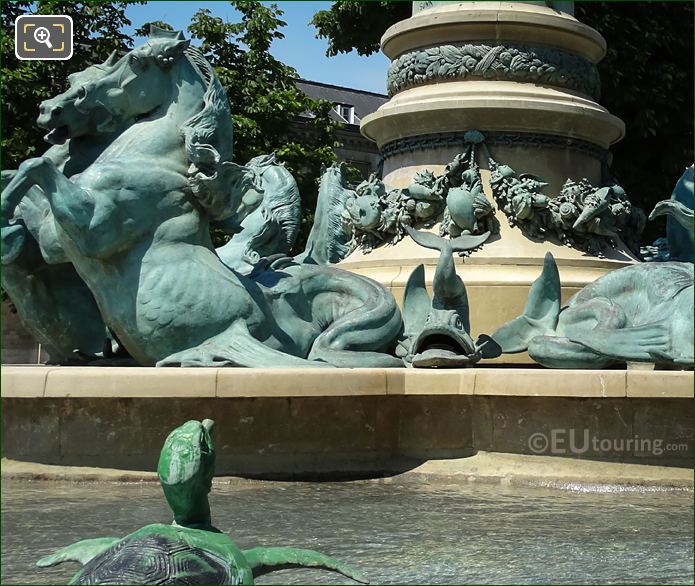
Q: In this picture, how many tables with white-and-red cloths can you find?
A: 0